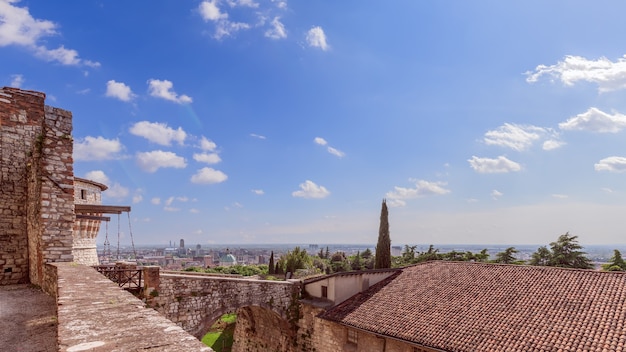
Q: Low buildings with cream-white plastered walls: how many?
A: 1